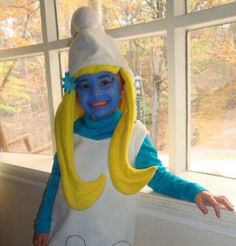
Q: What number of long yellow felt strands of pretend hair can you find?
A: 2